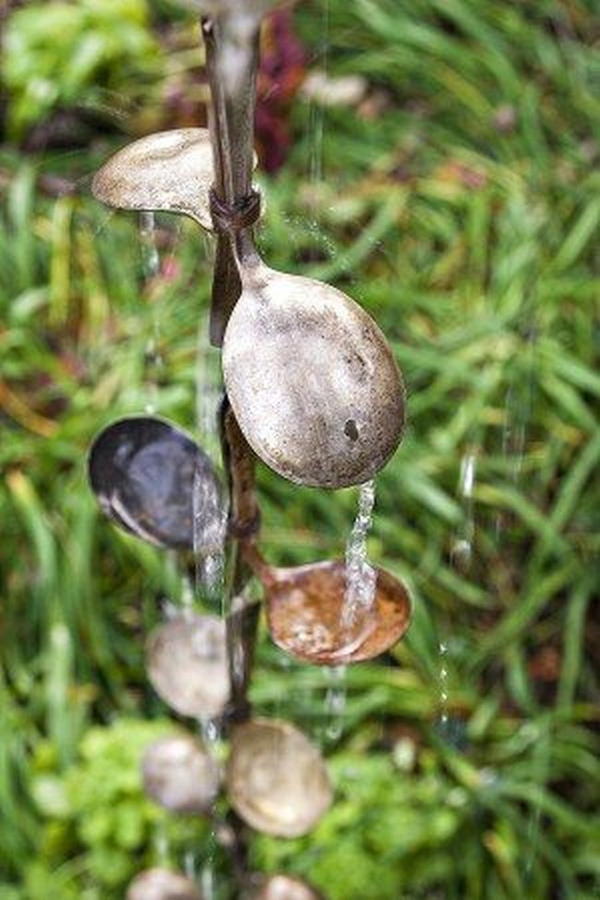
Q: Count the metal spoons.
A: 9